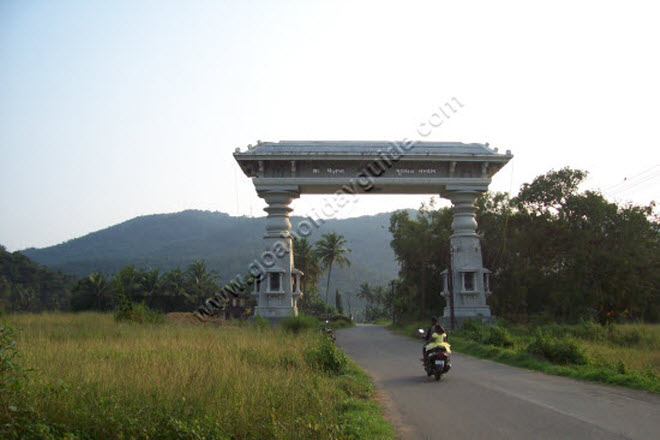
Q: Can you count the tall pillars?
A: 2